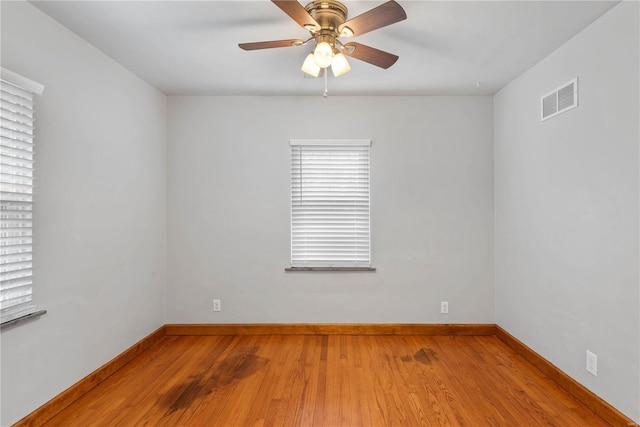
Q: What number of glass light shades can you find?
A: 3